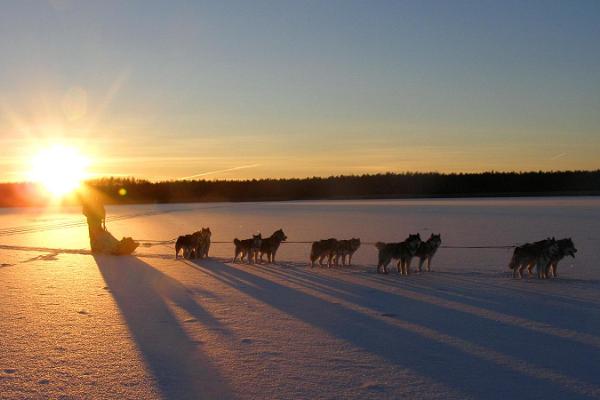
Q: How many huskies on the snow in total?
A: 10